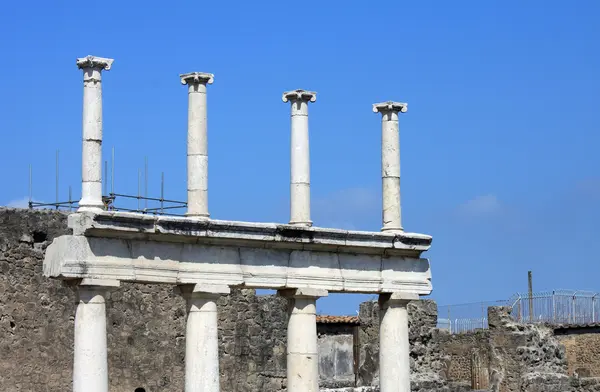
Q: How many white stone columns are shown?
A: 8